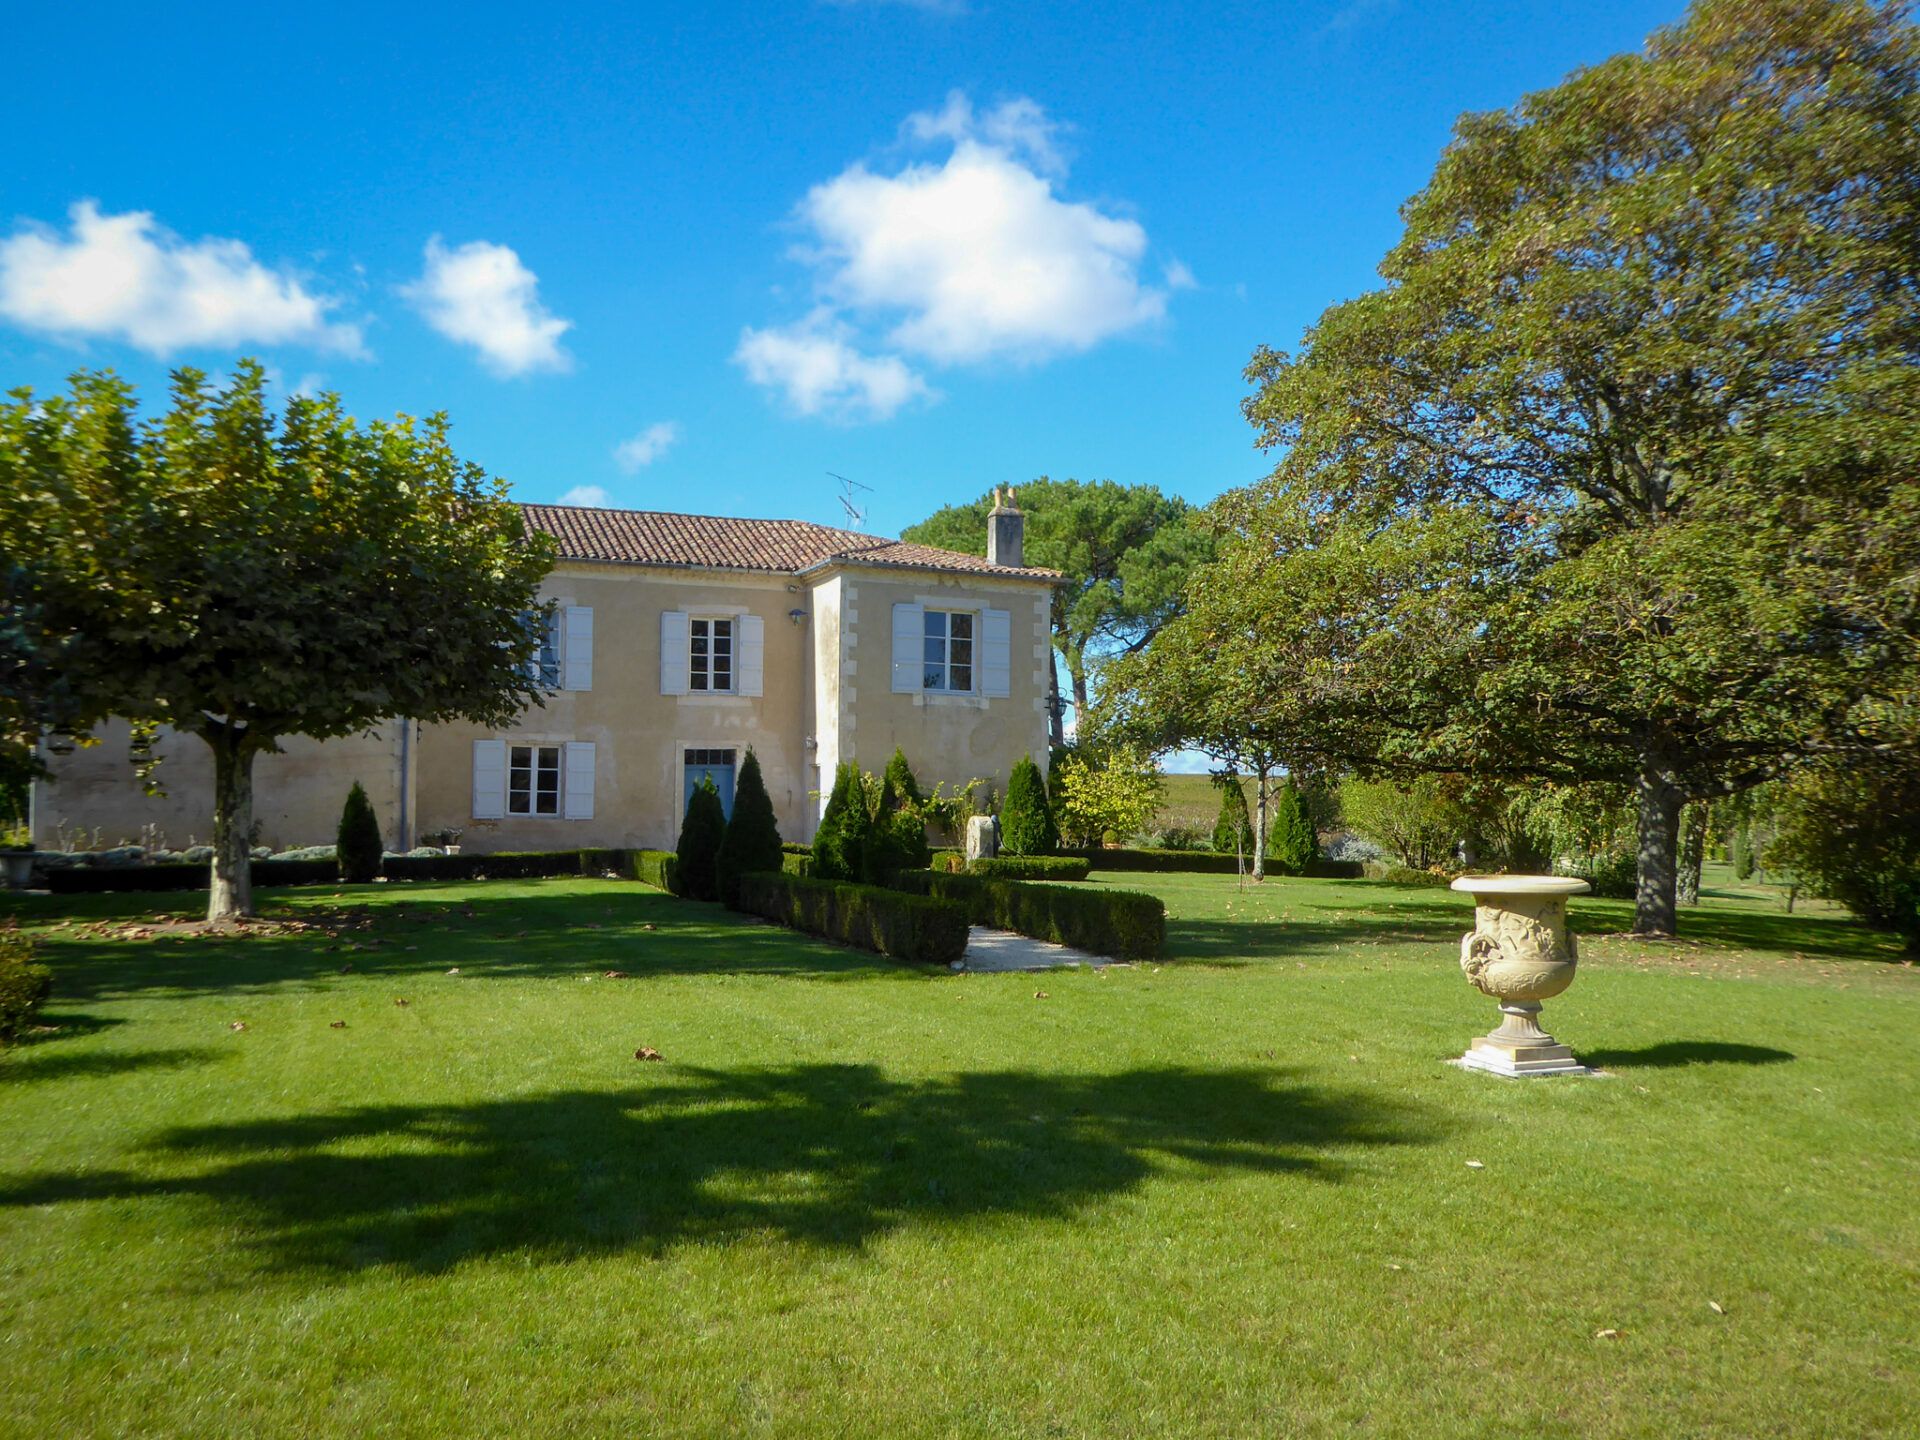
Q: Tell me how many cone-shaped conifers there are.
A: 8